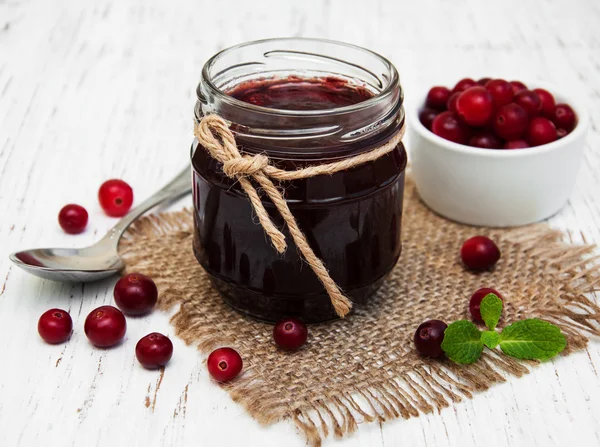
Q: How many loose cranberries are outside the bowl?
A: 11